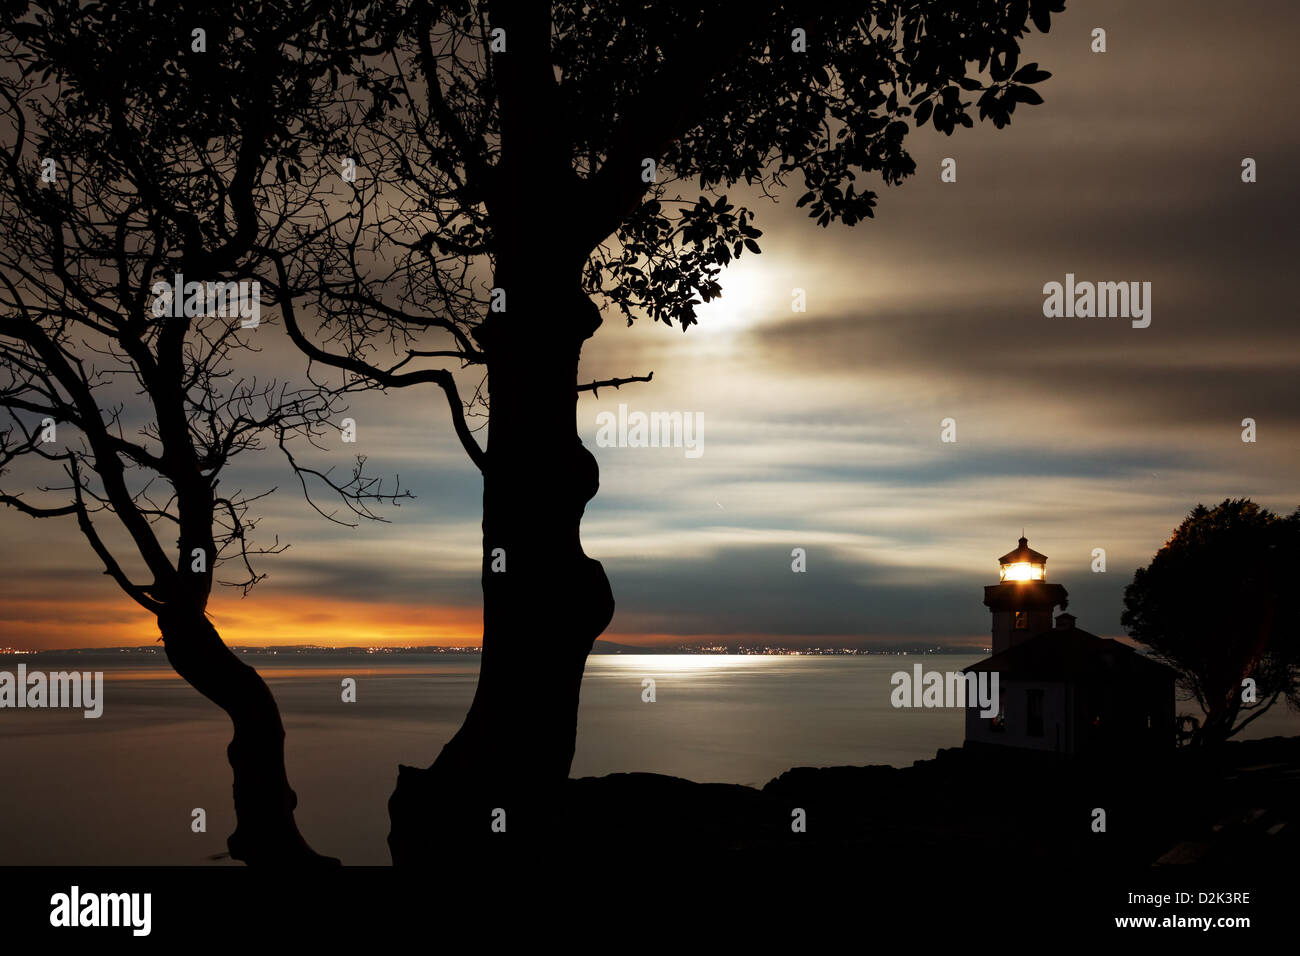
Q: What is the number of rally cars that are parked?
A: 0